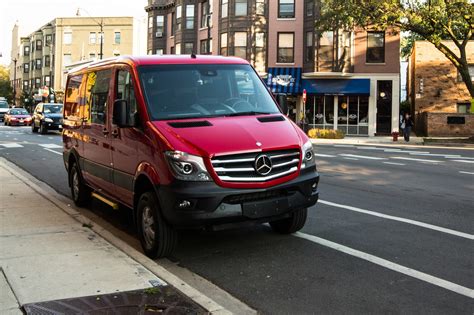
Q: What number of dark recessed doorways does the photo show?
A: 1